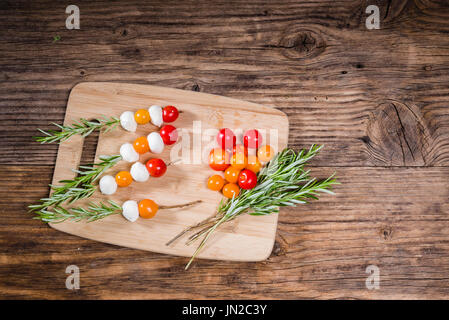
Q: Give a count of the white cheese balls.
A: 7